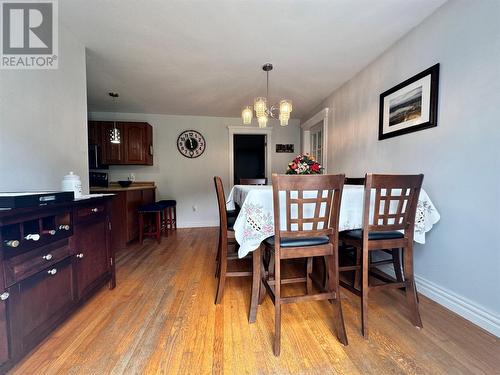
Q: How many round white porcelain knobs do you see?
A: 5